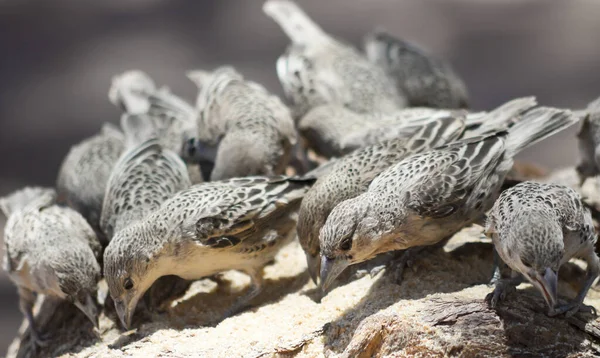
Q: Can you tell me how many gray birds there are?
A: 13